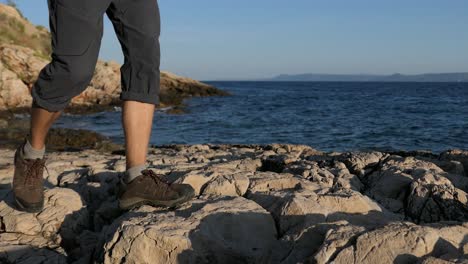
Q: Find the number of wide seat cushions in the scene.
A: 0